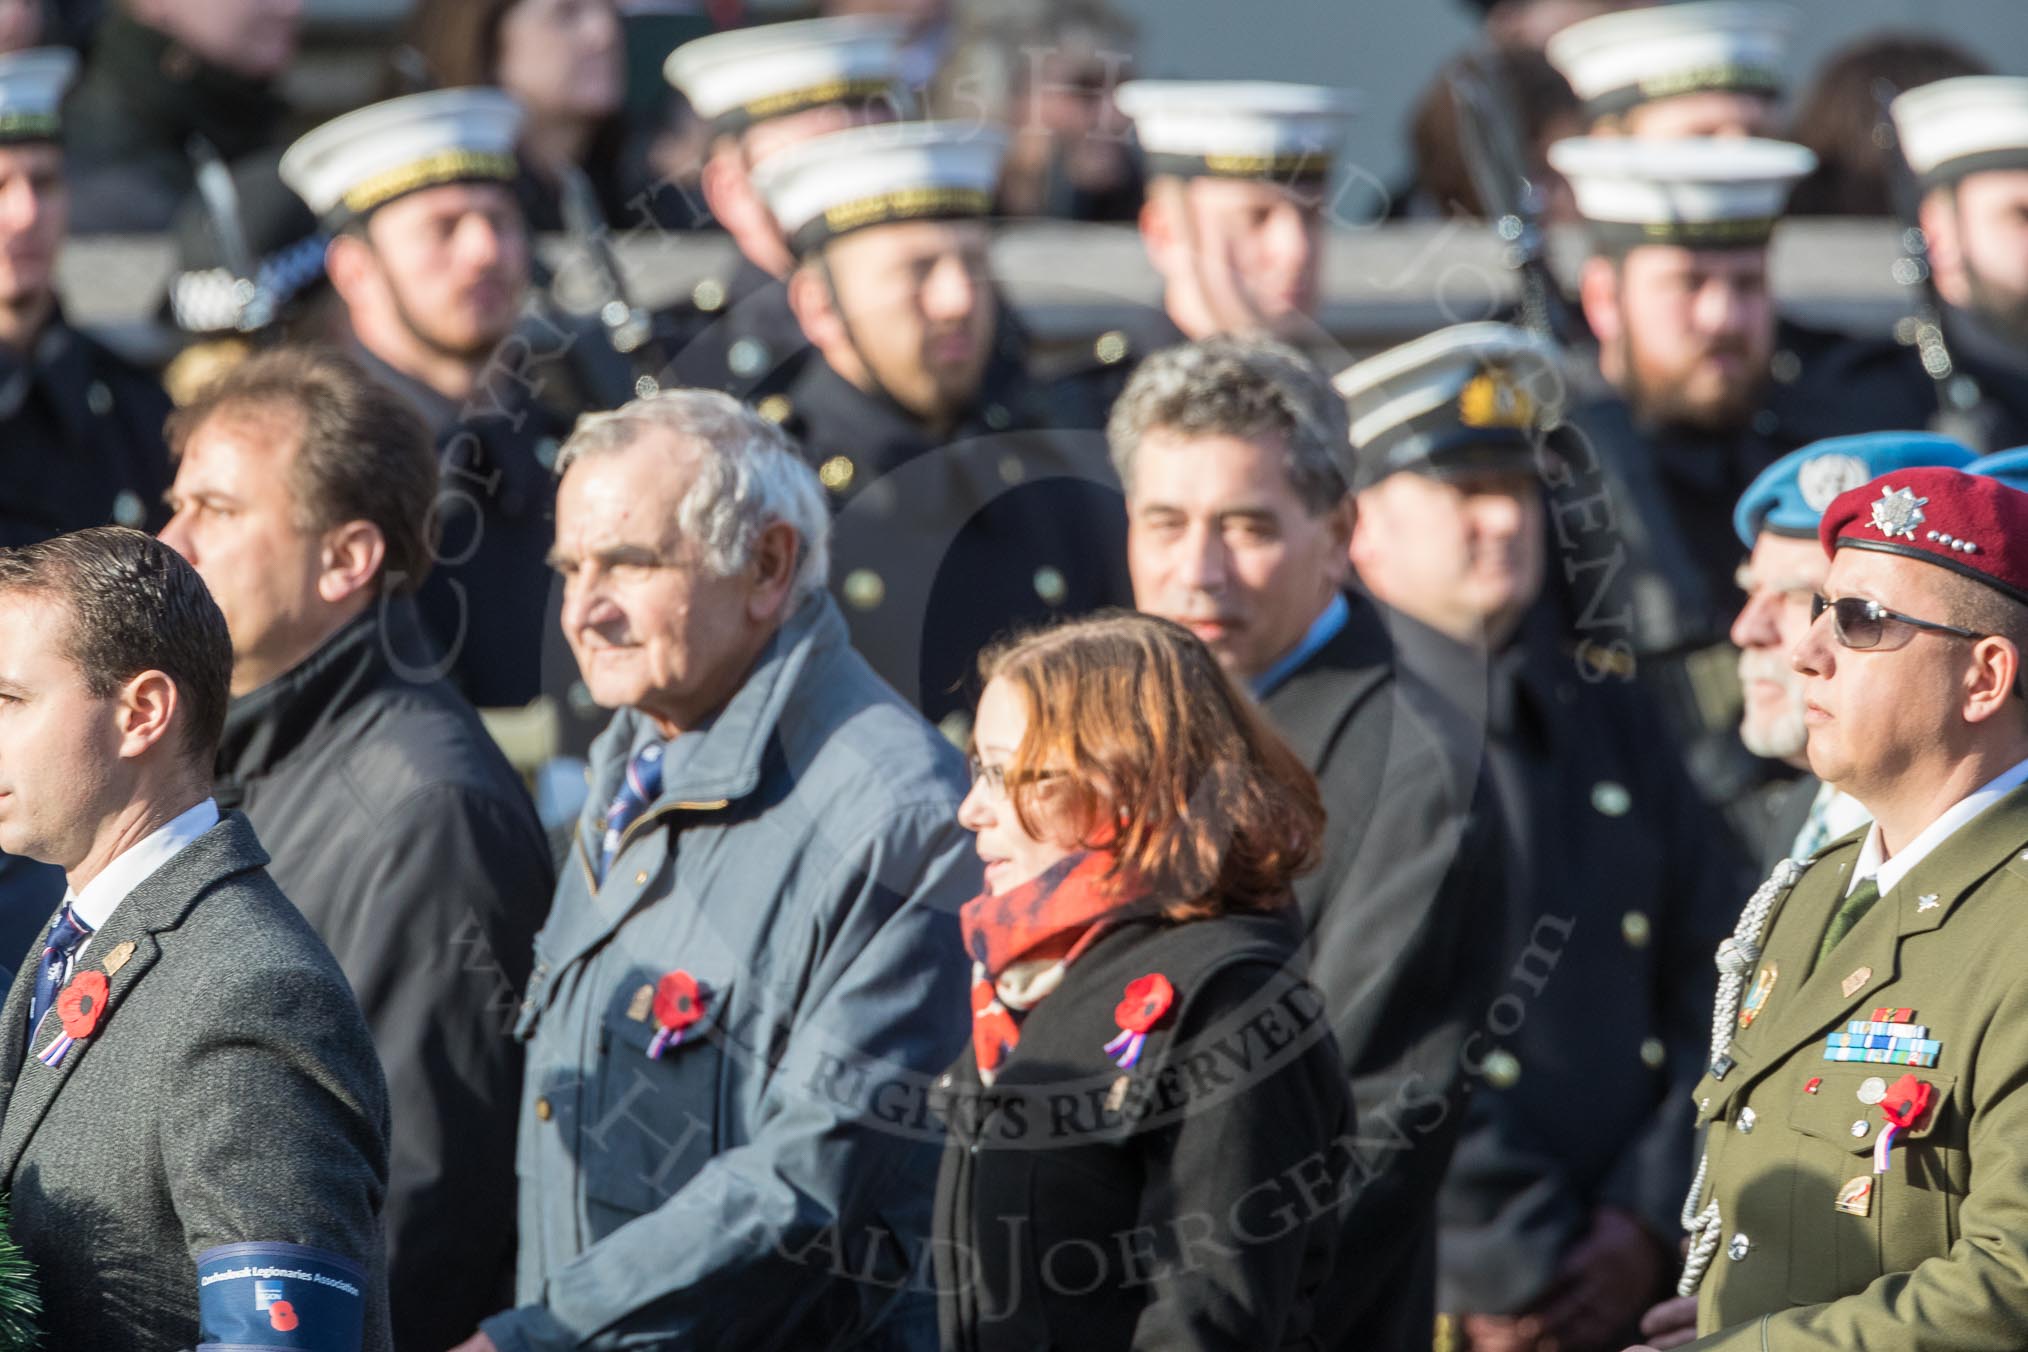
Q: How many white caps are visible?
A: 9